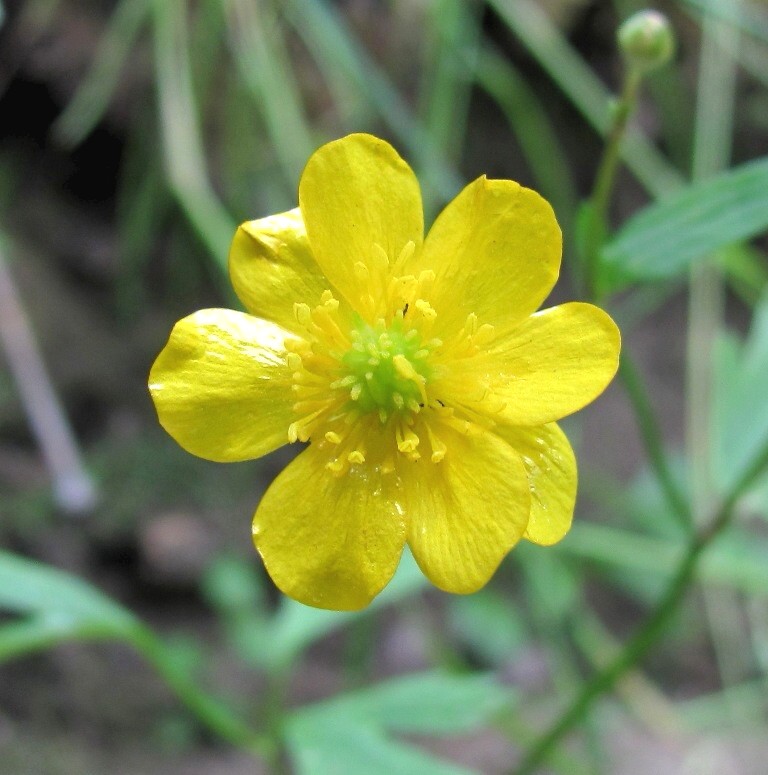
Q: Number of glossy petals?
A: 8